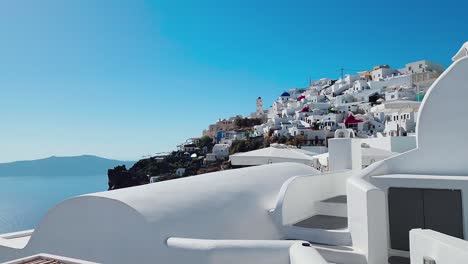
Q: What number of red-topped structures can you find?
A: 3